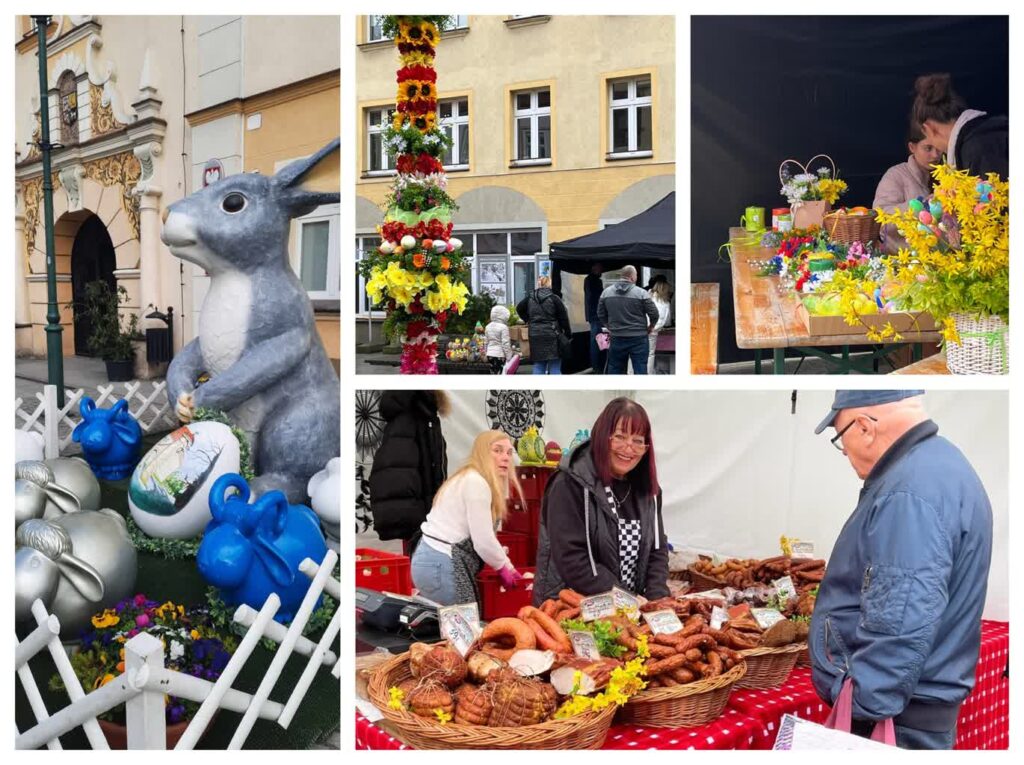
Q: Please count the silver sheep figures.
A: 2